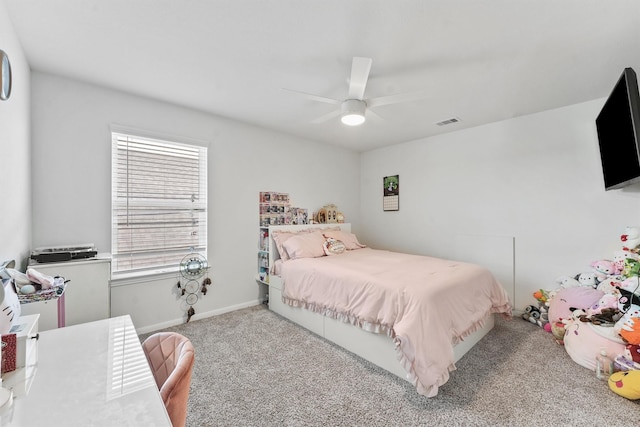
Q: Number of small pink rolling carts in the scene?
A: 1